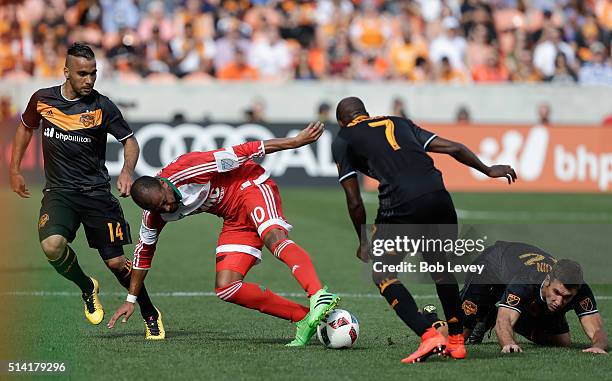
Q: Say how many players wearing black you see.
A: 3